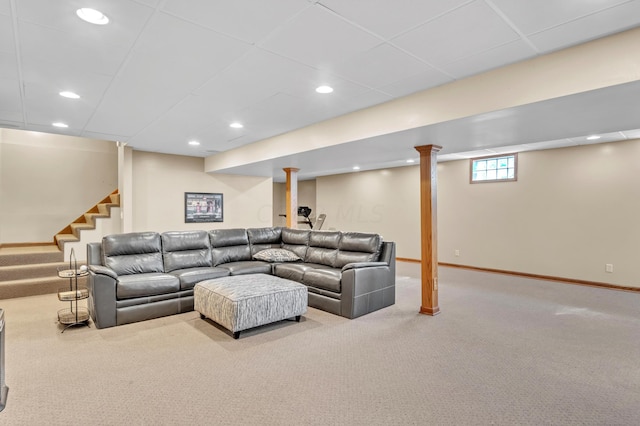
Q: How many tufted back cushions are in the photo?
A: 7